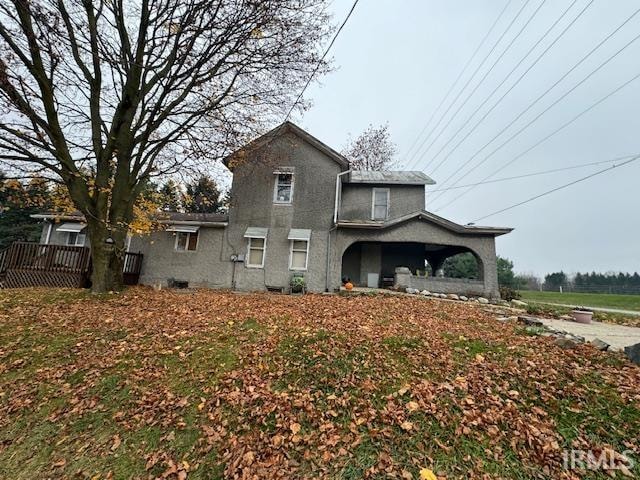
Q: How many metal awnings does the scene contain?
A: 5